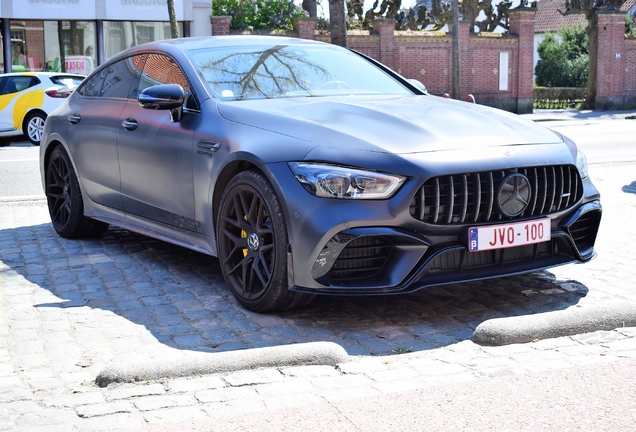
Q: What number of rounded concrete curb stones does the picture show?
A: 2